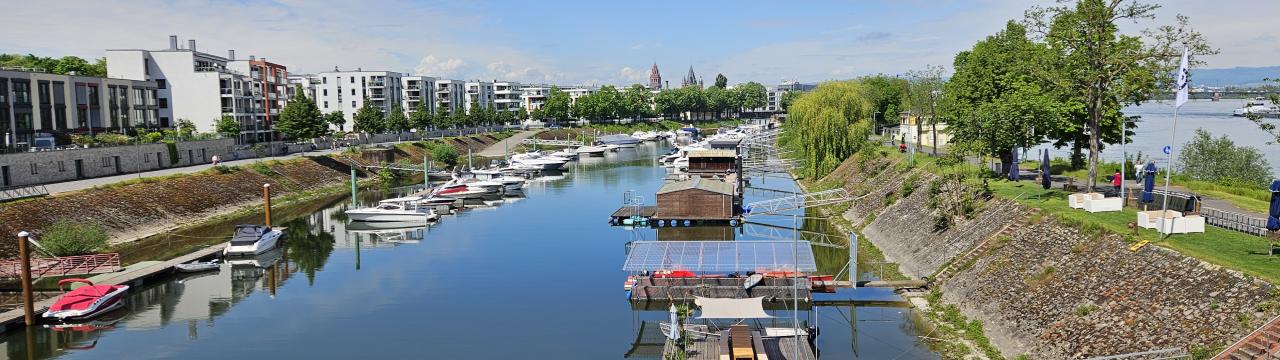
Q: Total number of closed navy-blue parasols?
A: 4